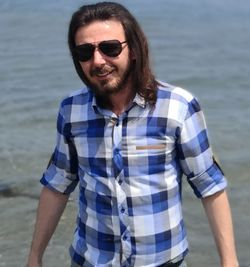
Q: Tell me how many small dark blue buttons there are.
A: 5